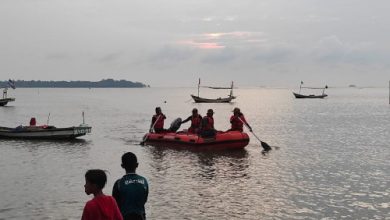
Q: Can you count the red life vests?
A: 4